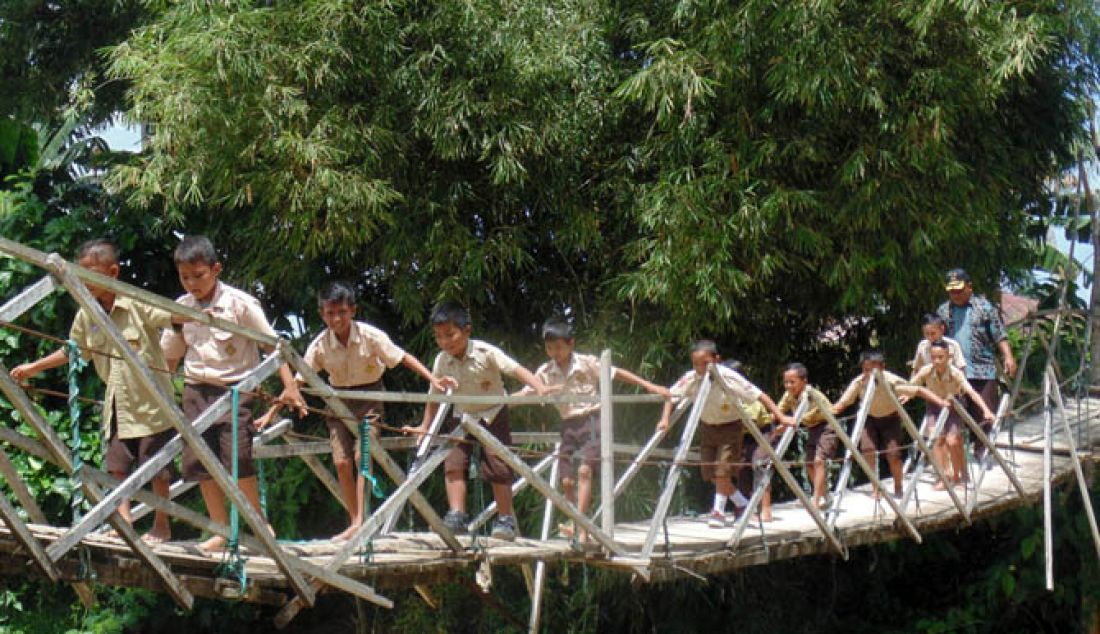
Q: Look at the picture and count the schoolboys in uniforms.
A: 11